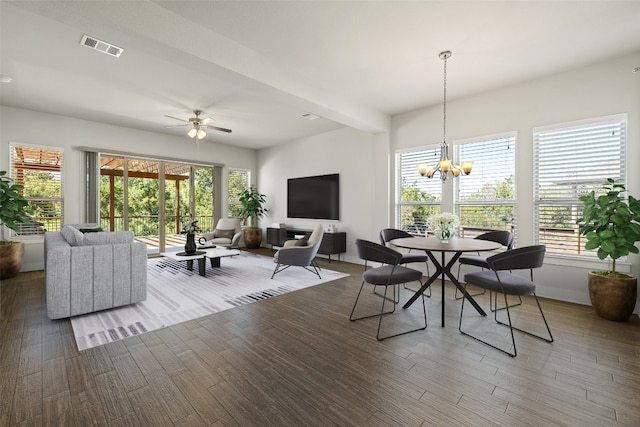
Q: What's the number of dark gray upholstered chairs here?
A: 4